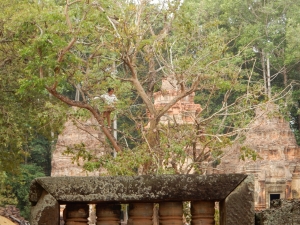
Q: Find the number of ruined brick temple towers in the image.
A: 3